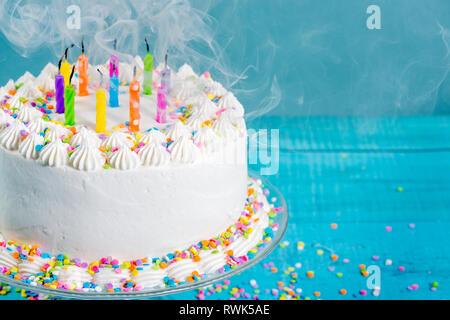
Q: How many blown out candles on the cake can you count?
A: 11